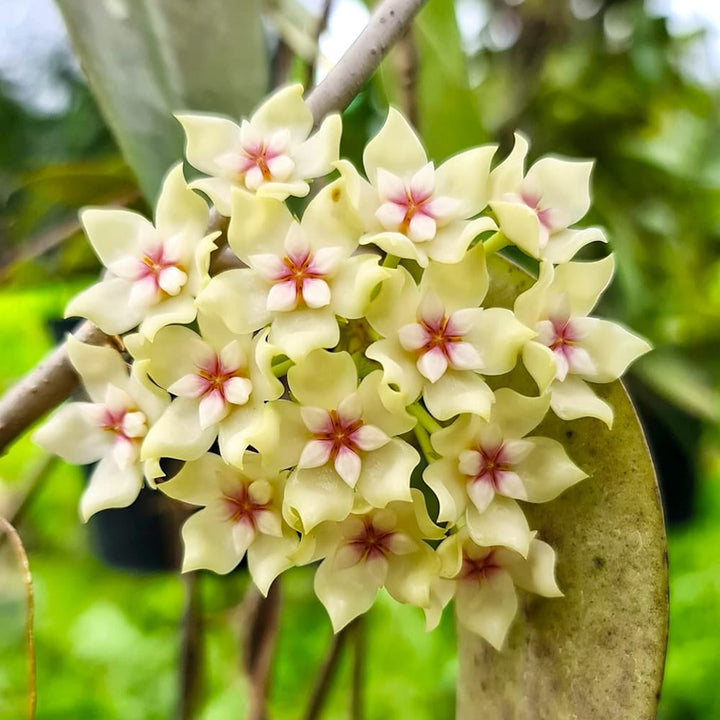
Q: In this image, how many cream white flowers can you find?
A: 14